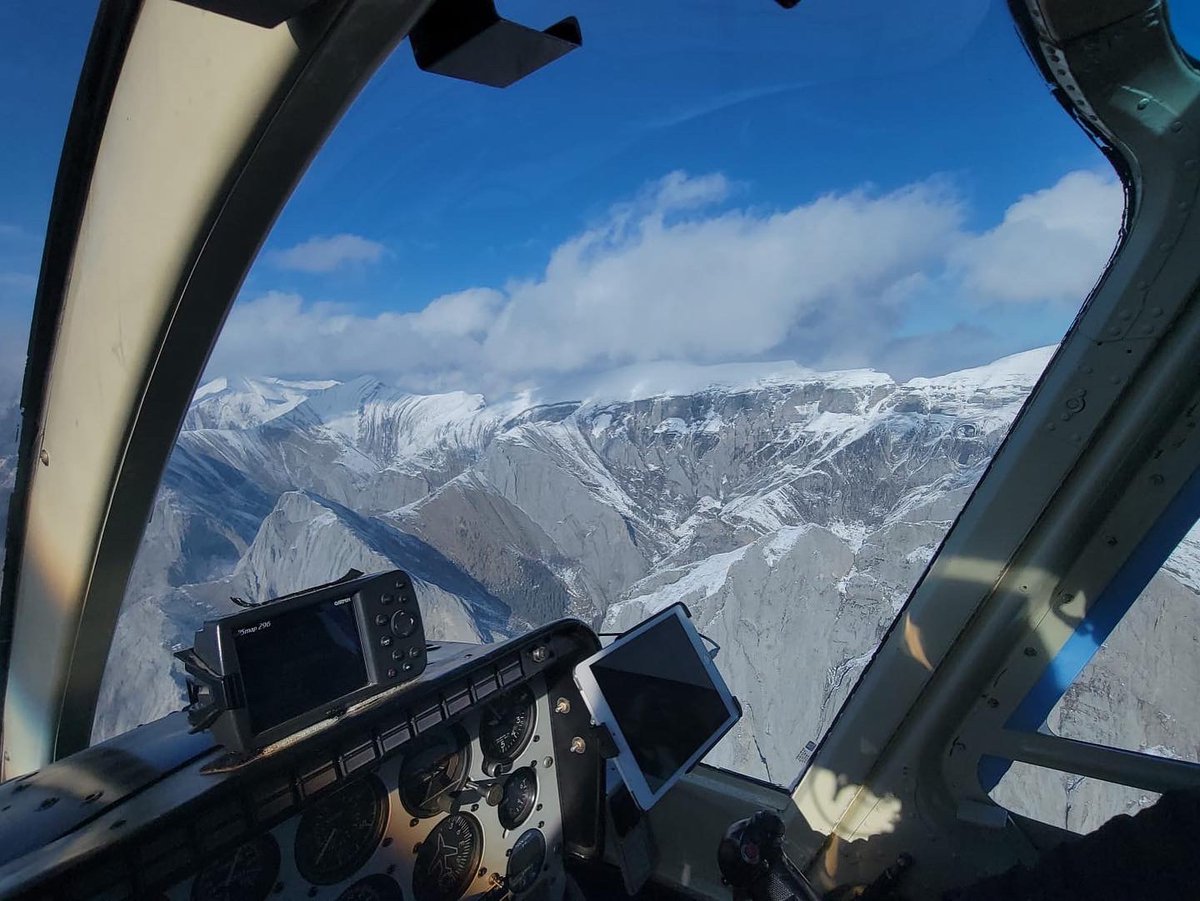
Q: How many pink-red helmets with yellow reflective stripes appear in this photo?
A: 0